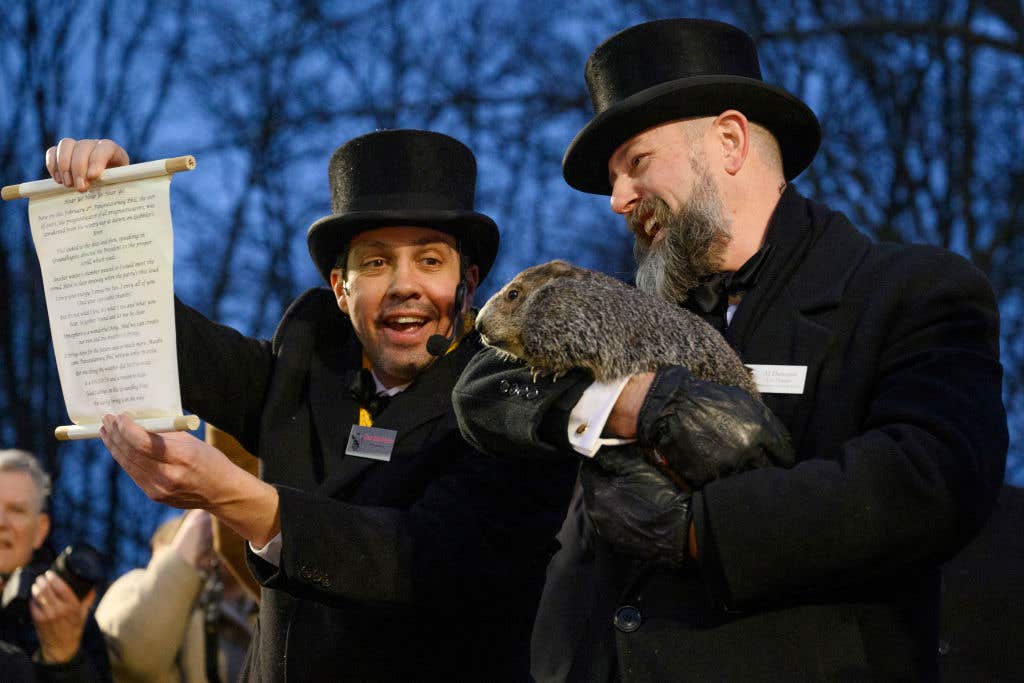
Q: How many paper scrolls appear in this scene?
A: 1